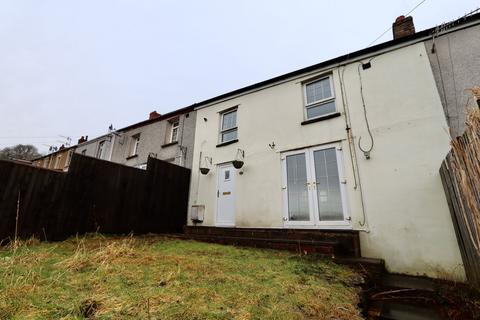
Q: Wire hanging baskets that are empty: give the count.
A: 2